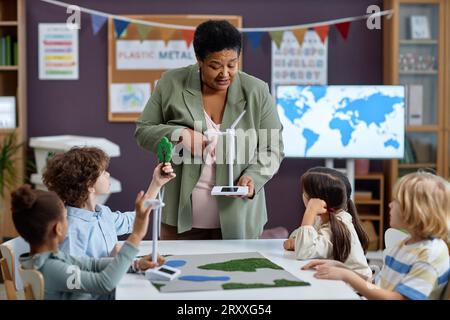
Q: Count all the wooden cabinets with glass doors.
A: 1